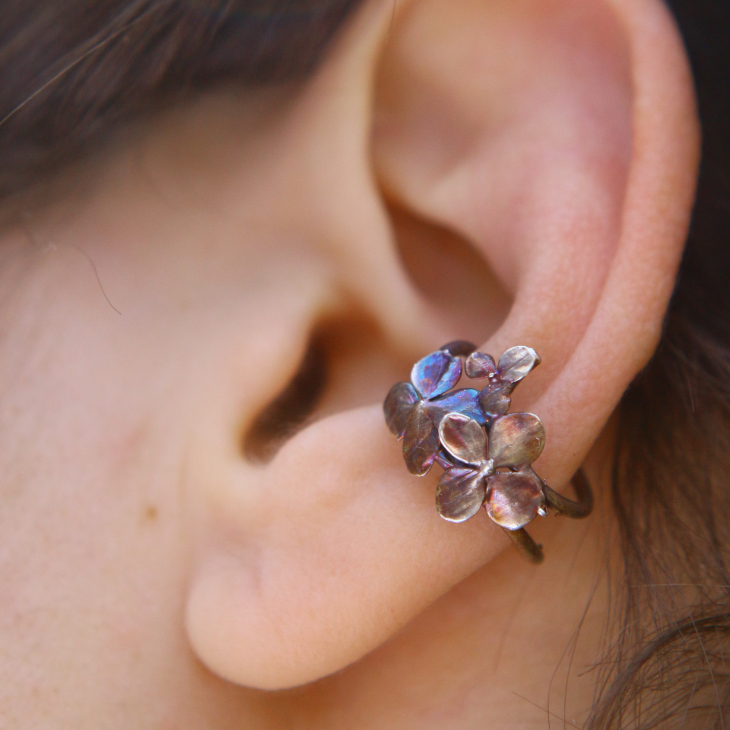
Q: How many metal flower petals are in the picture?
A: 11